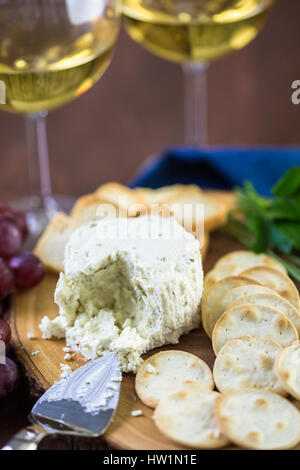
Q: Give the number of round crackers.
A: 12